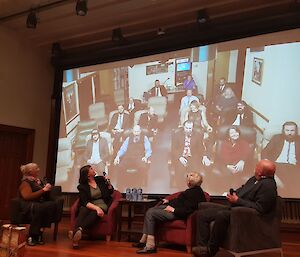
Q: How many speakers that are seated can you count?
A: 4